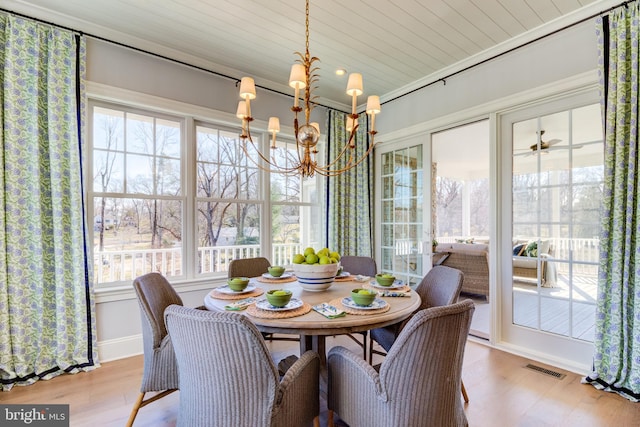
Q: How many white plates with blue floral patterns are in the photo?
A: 6